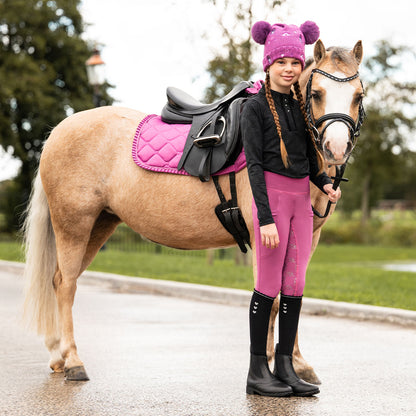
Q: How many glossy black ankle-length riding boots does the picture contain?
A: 2